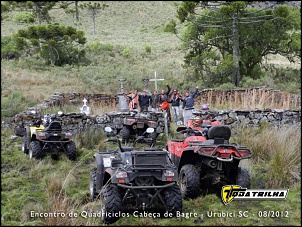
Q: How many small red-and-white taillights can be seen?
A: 4